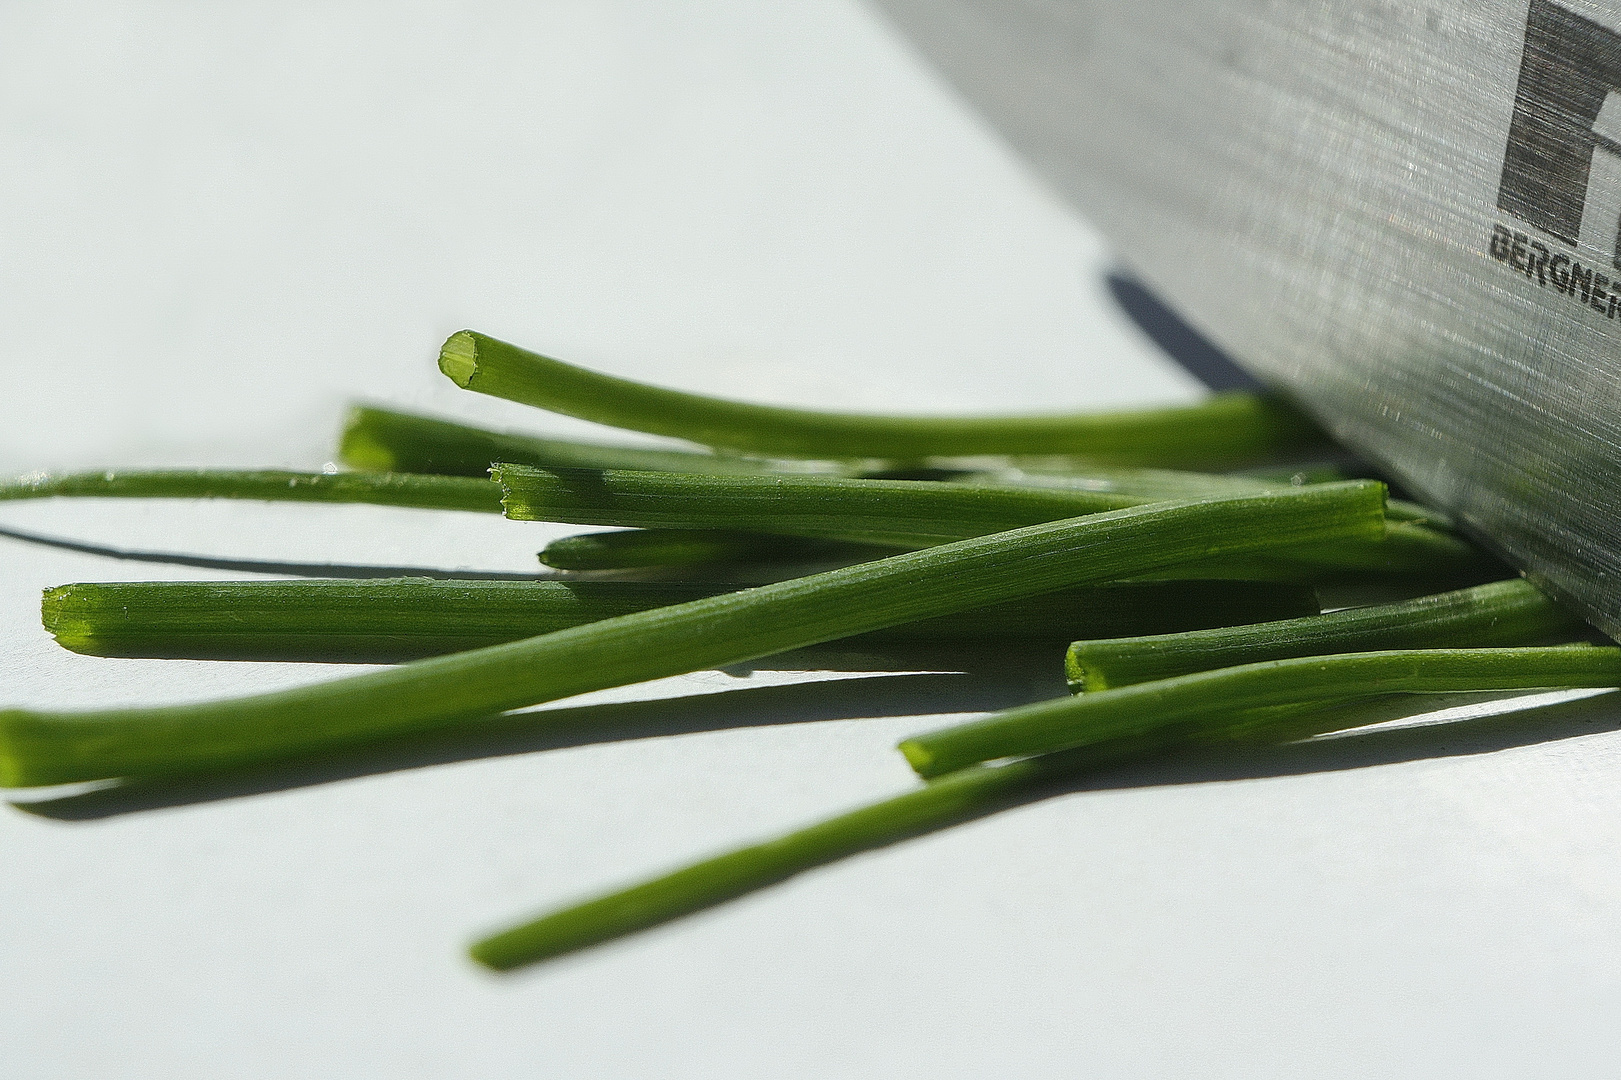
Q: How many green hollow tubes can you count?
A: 10